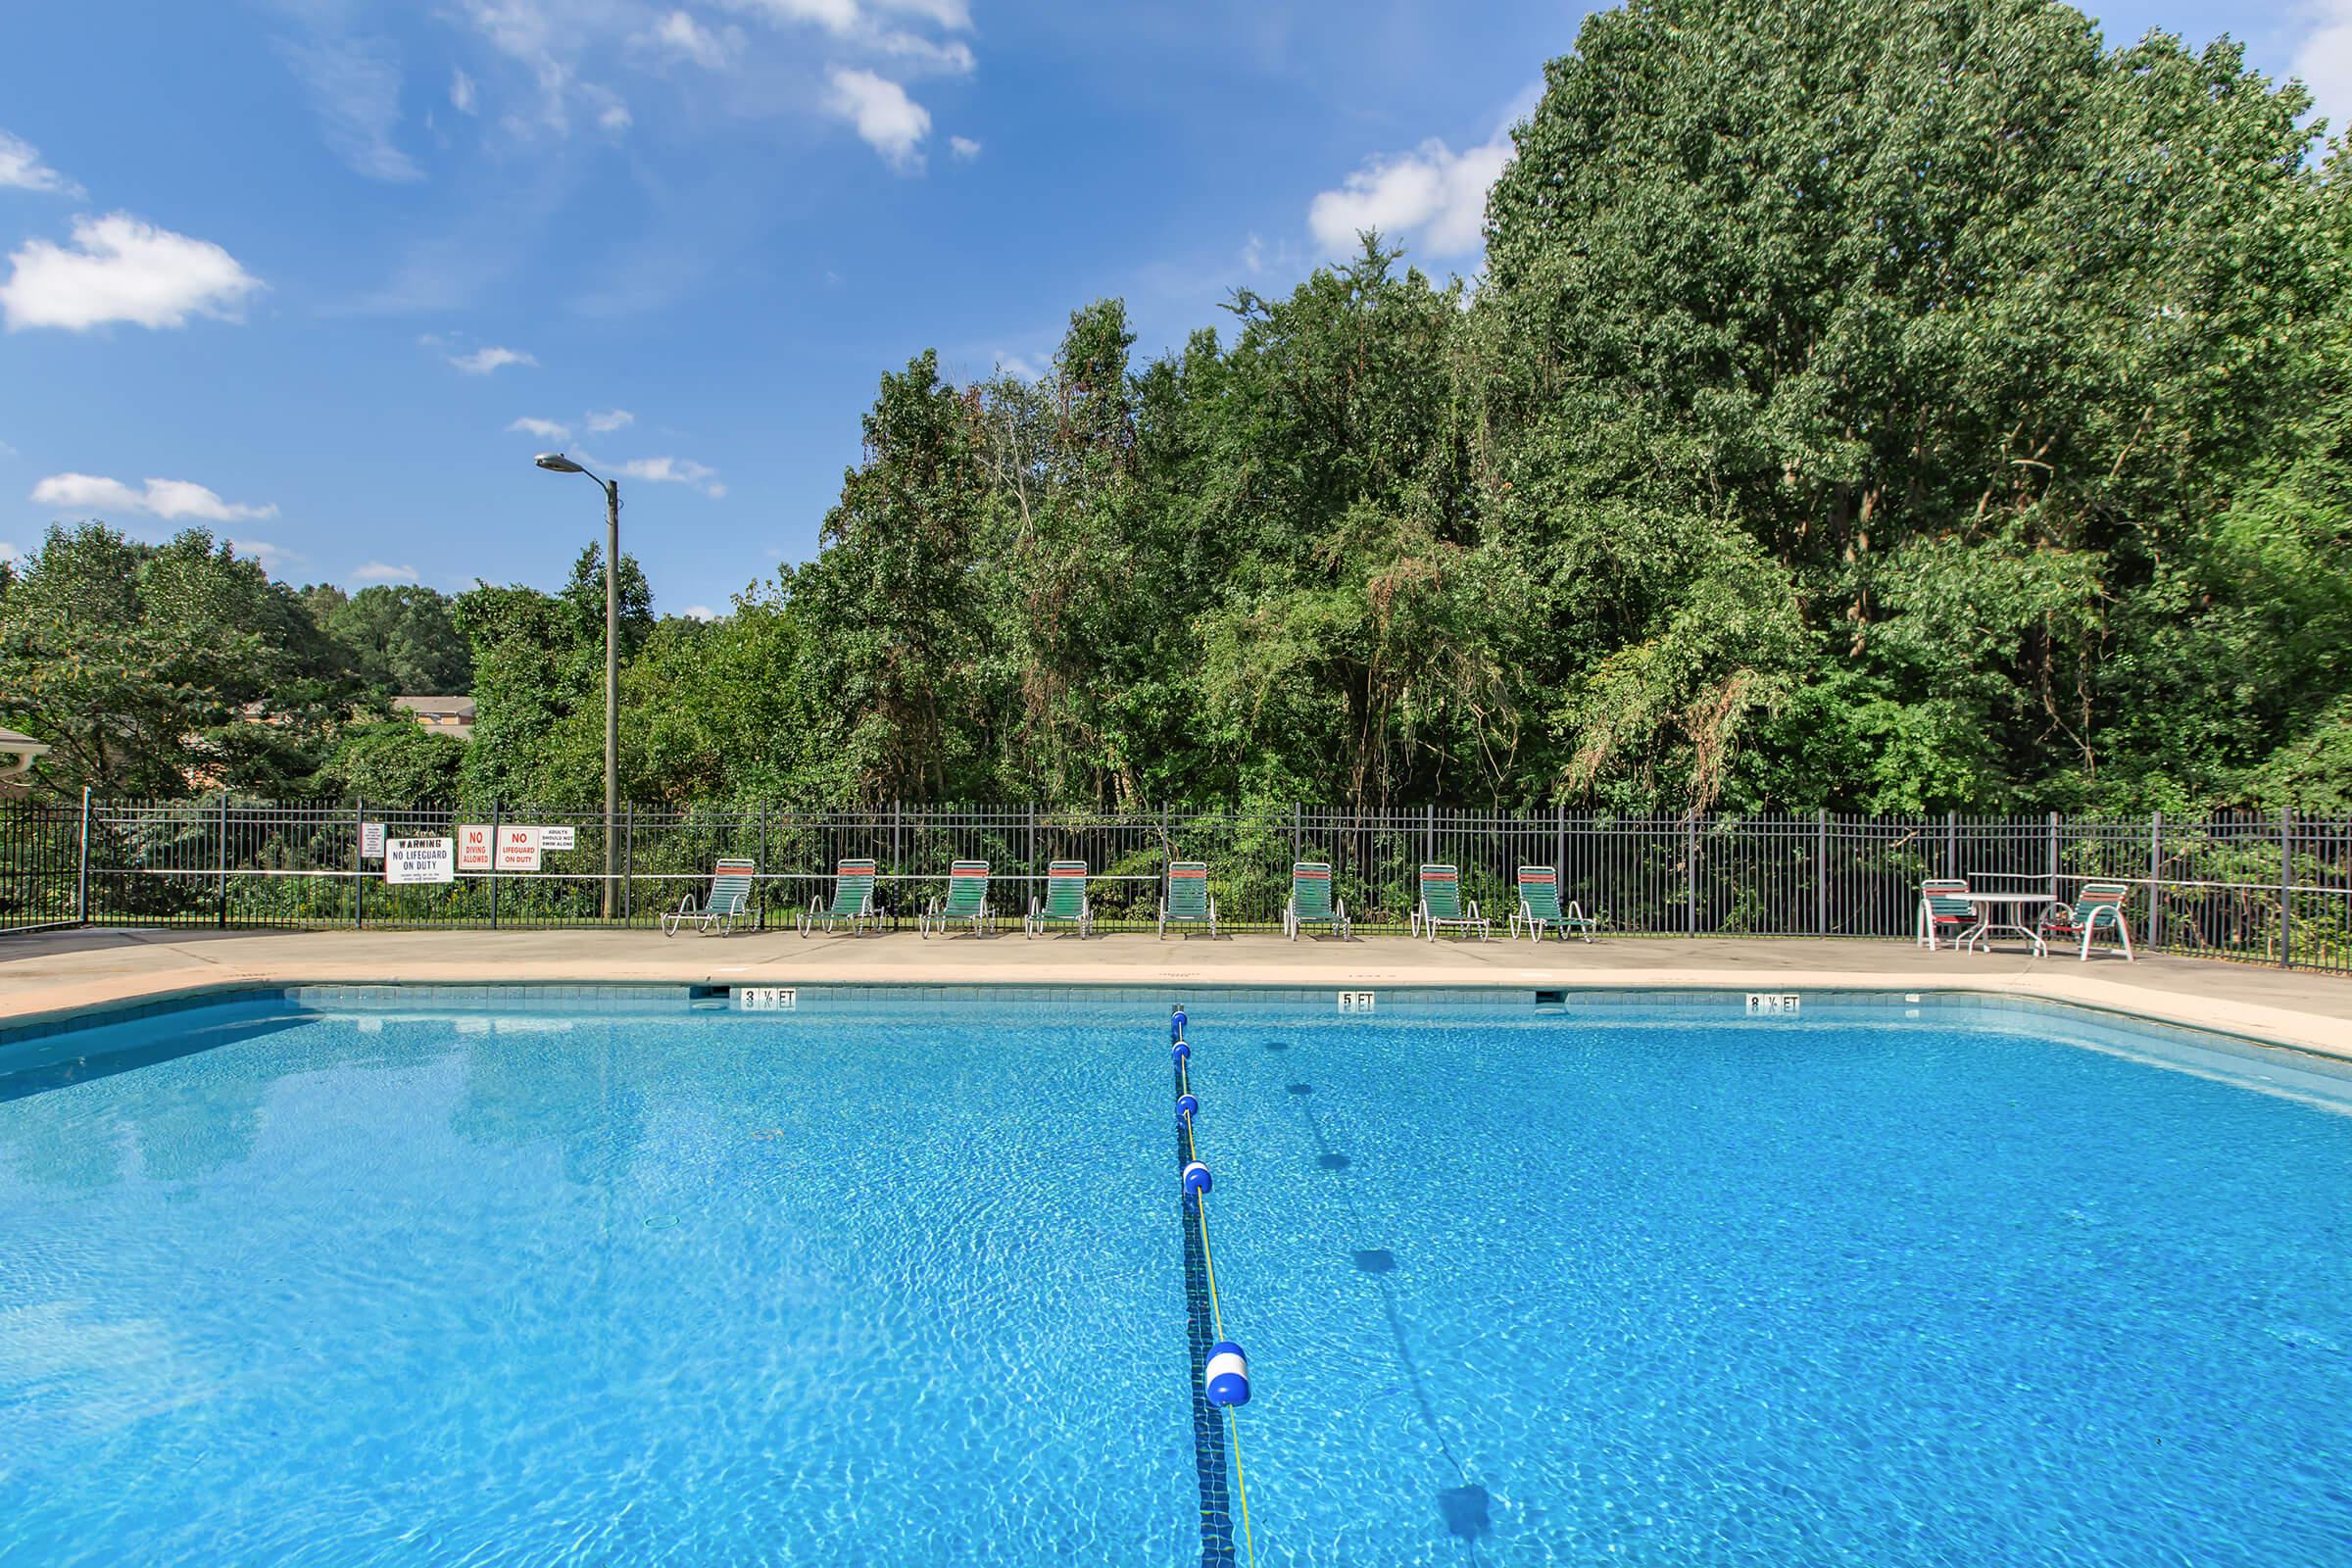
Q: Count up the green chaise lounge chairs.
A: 8